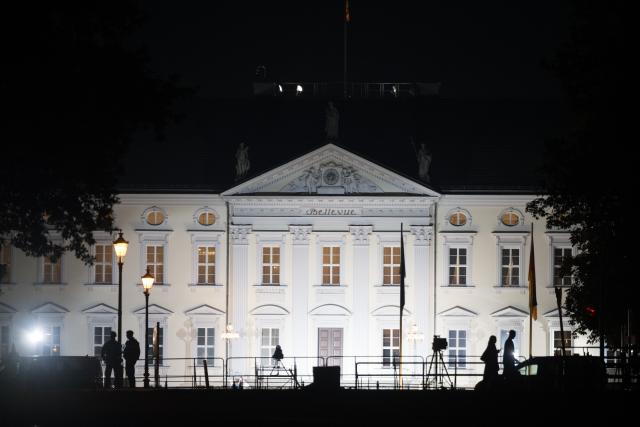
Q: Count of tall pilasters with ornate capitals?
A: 4